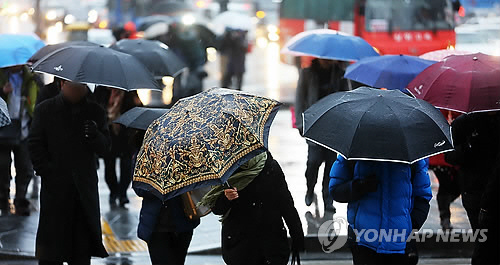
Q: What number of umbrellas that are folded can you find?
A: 0